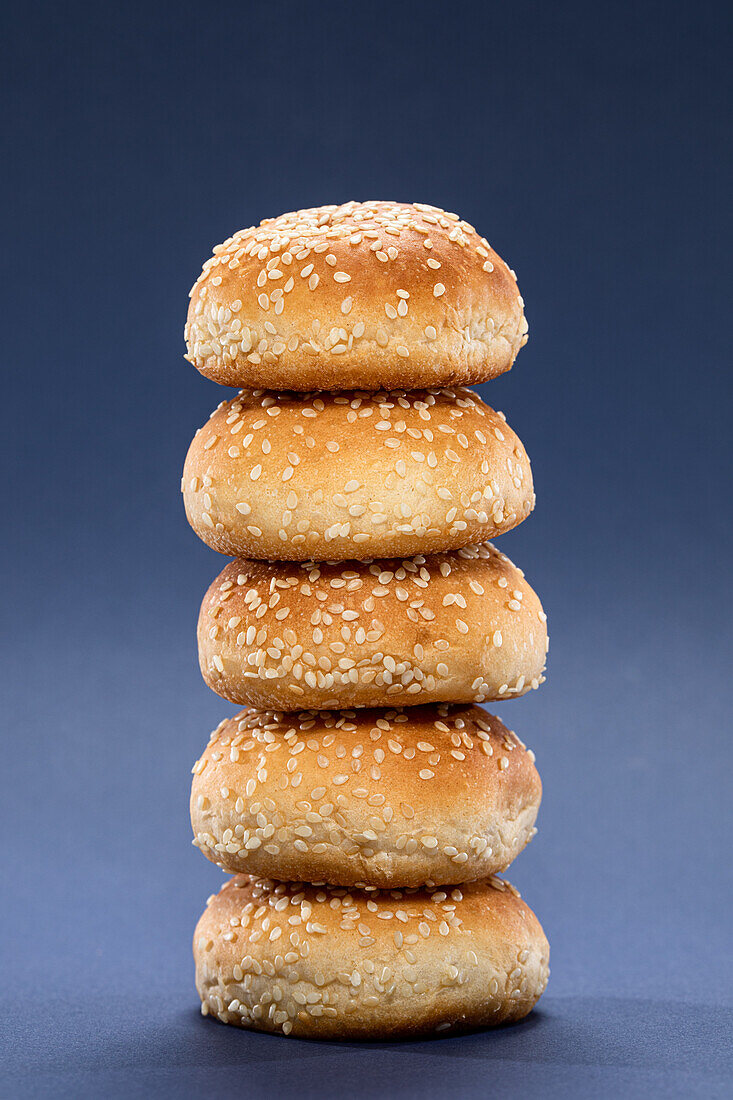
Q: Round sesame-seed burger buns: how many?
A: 5